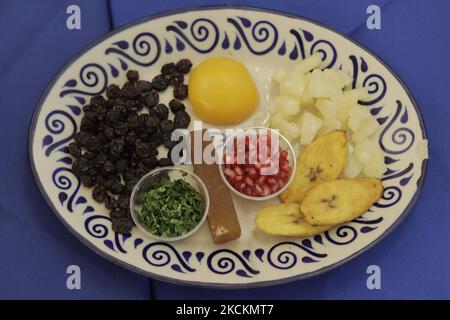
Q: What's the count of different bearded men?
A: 0